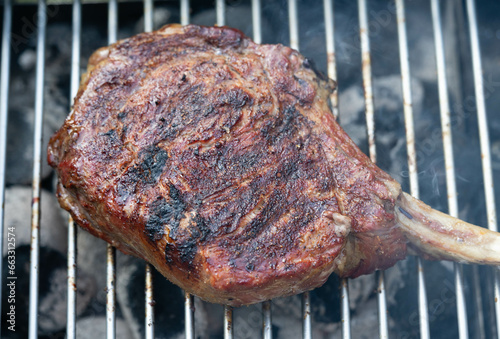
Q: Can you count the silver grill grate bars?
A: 14